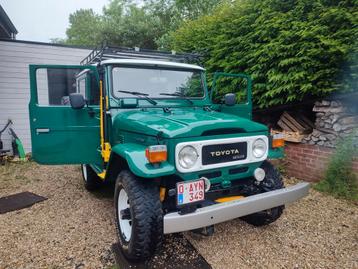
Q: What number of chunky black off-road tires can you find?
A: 3